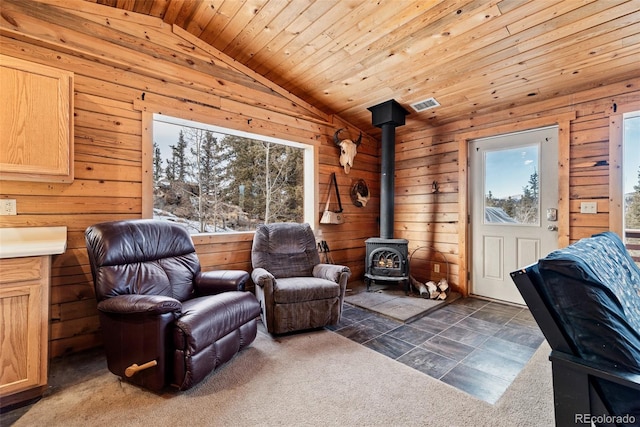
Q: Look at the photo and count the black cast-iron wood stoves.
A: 1